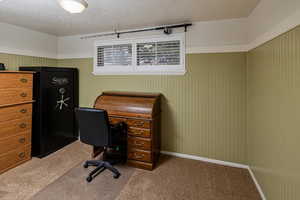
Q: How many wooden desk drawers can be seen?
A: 4